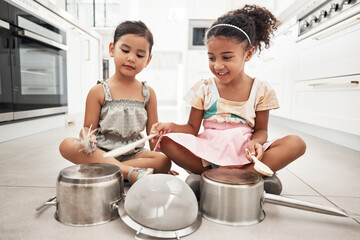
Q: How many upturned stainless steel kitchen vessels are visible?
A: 3